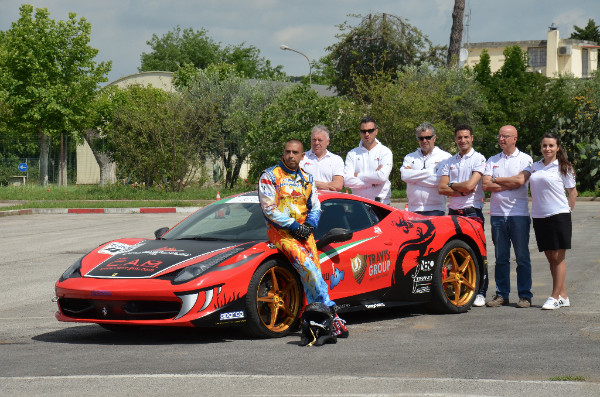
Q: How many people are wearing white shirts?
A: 6